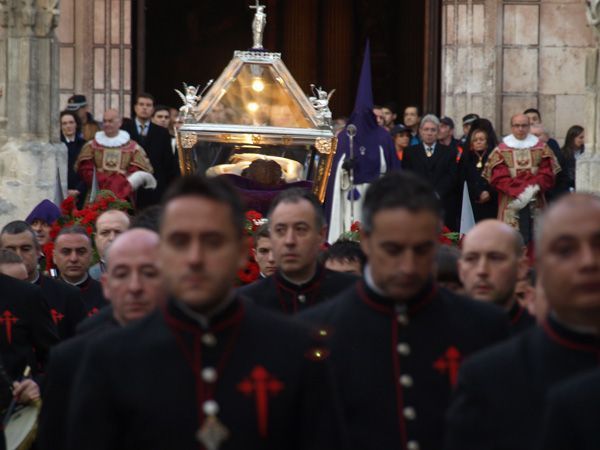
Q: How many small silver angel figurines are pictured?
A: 2